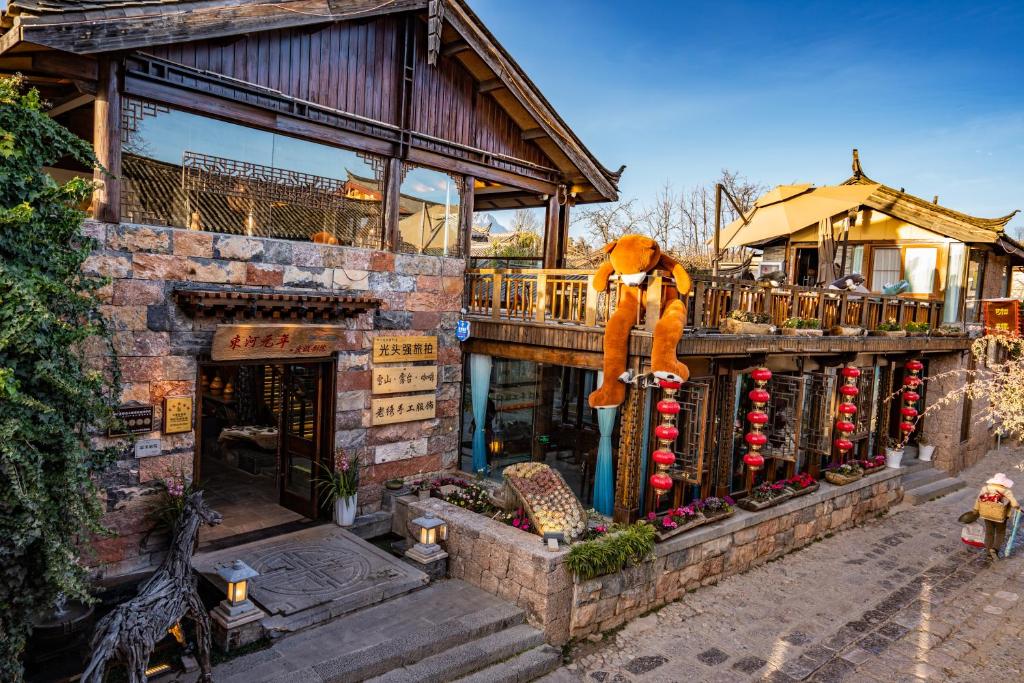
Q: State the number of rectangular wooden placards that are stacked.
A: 3